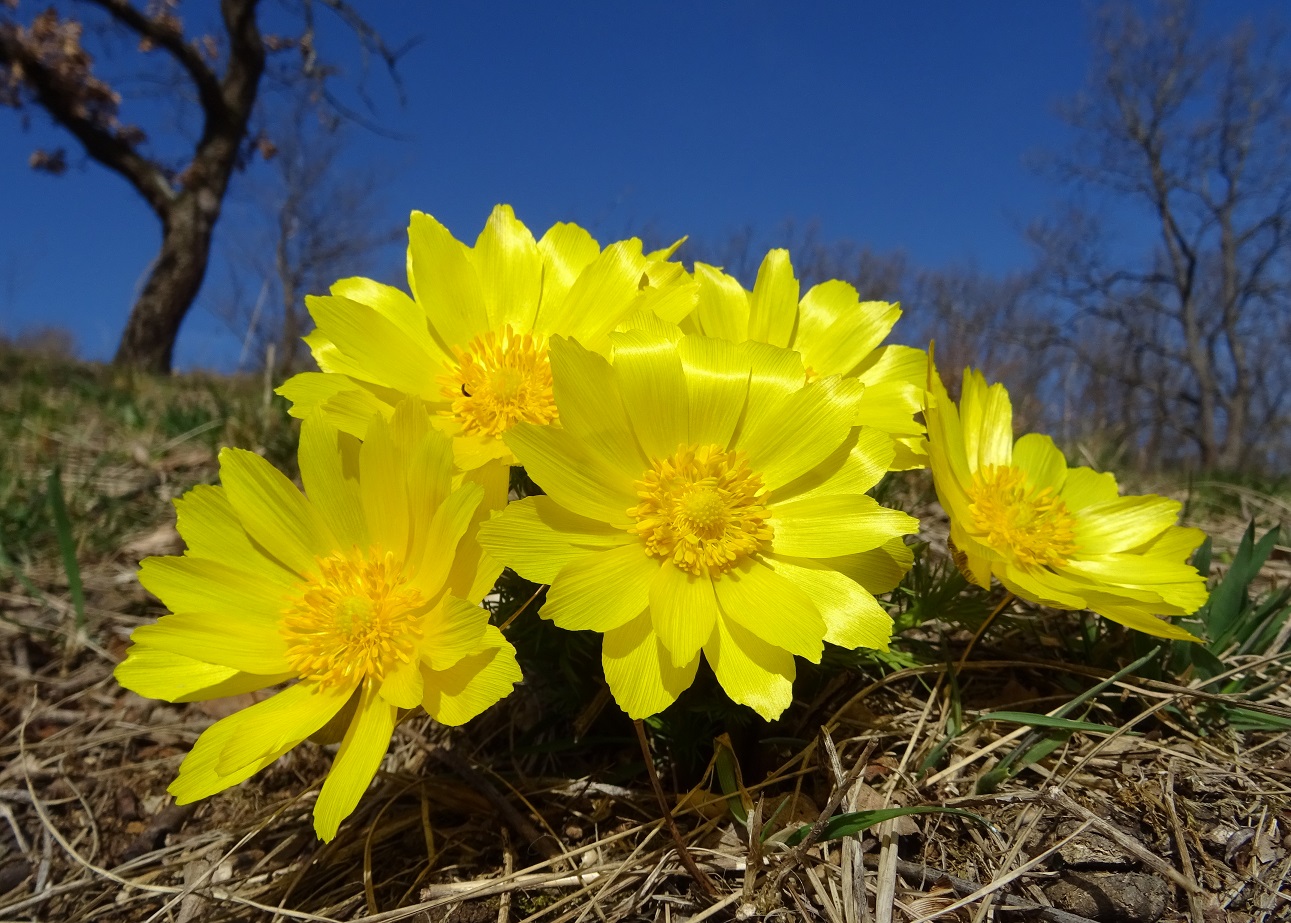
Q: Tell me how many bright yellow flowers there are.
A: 5